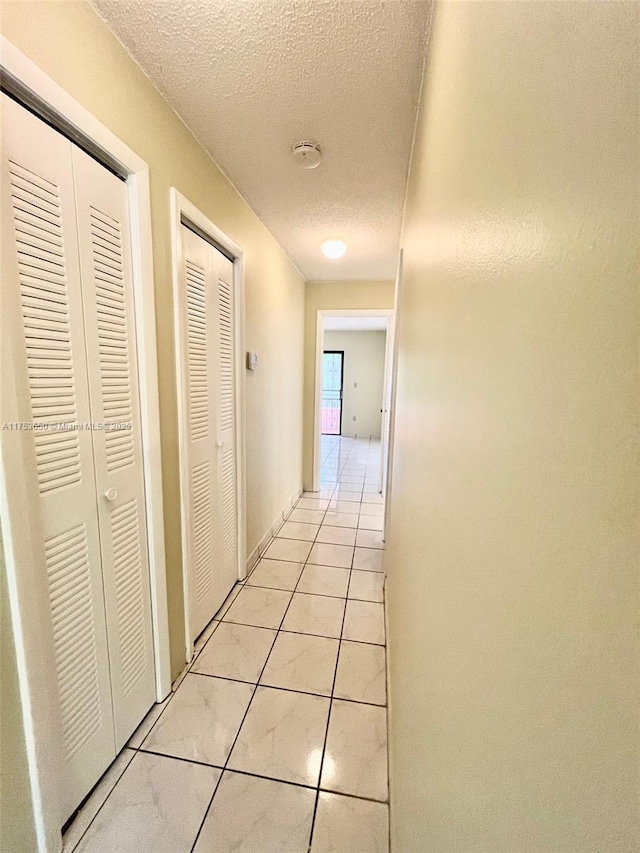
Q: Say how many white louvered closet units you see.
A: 2